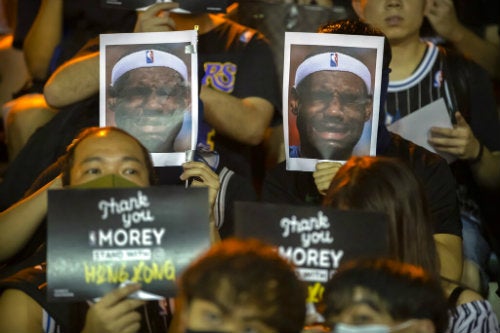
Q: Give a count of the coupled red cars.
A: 0